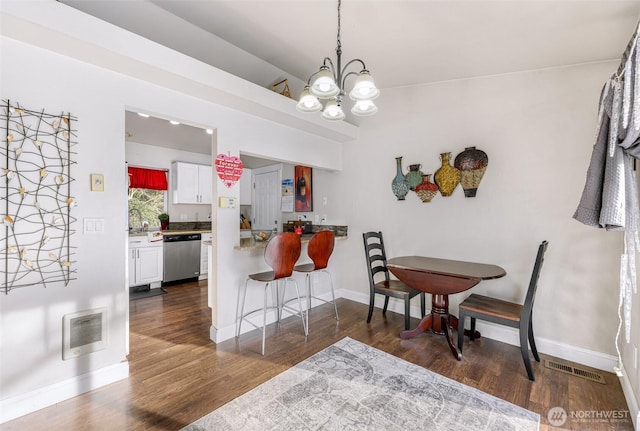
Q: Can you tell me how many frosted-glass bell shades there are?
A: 5